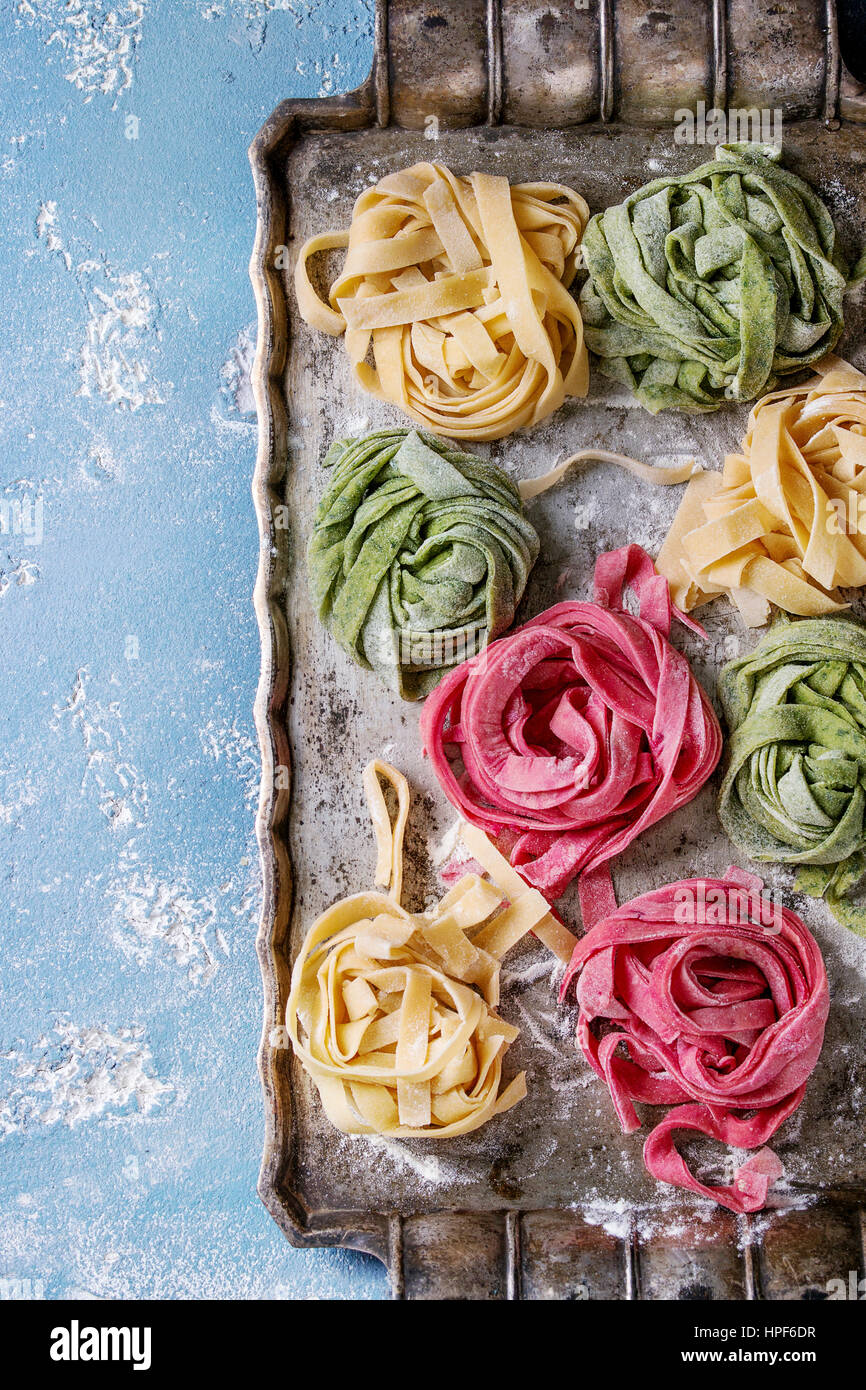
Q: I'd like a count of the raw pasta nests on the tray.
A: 8